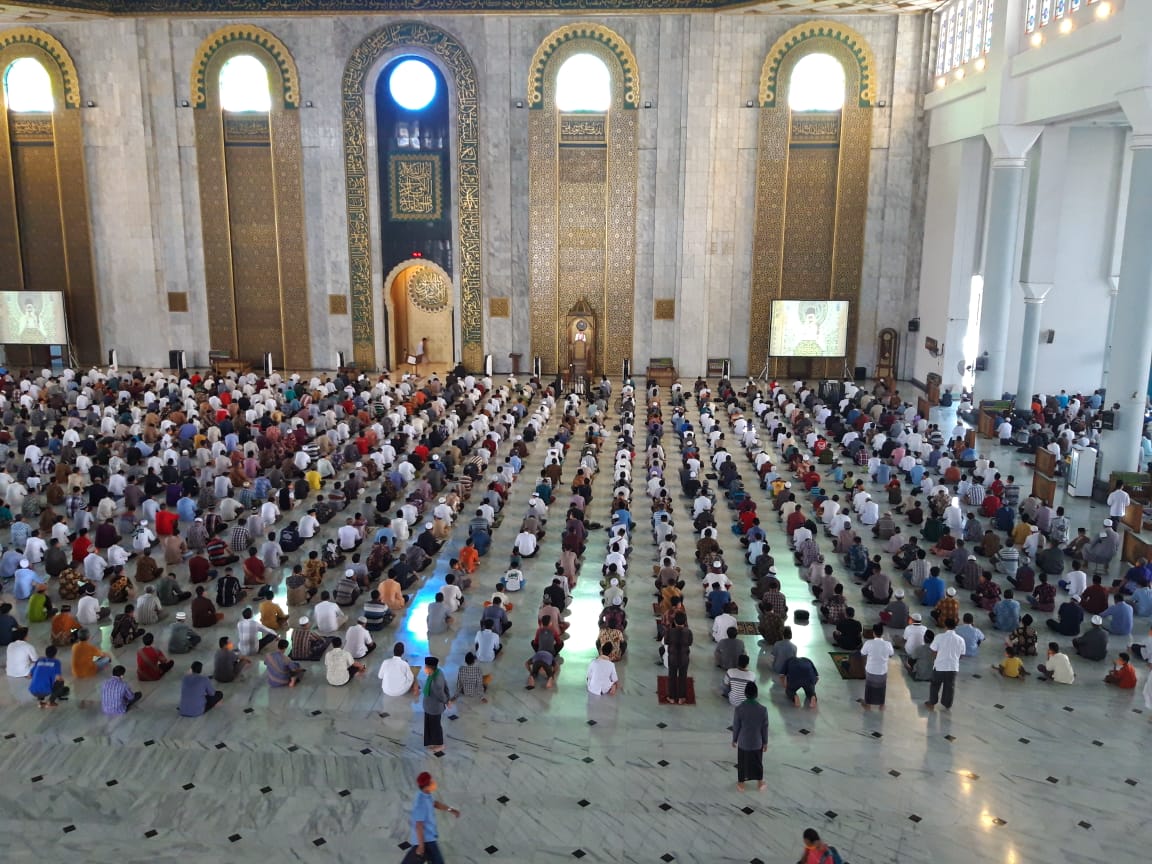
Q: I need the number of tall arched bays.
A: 5